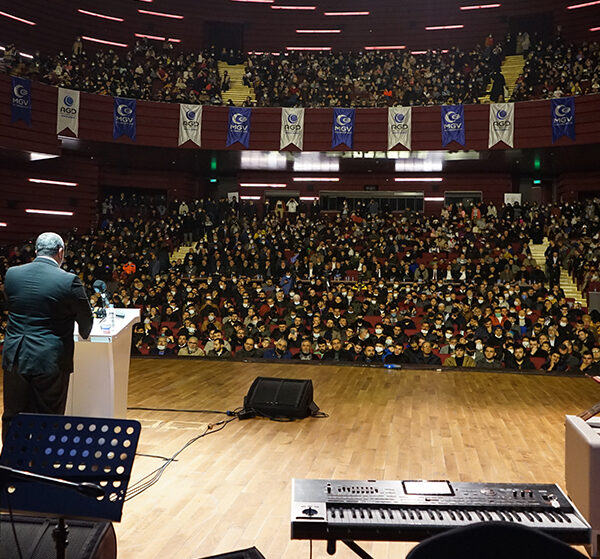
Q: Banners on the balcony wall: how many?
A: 11